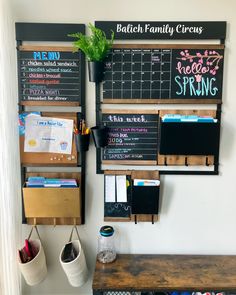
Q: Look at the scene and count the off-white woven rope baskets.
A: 2